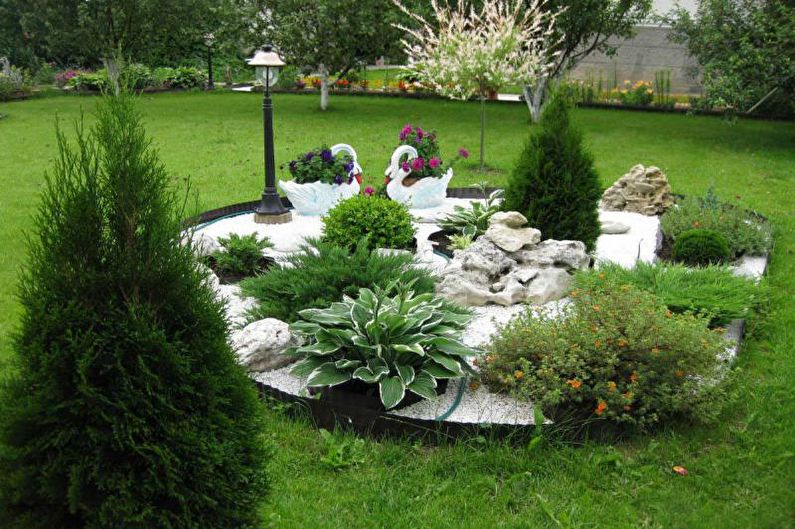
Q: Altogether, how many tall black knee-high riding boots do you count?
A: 0